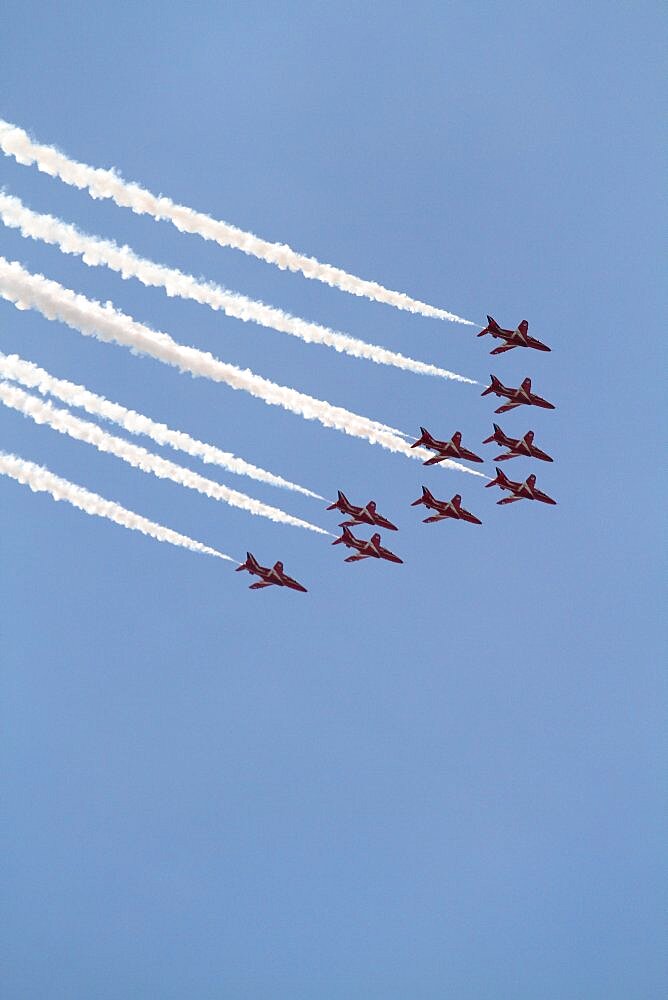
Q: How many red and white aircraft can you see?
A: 9